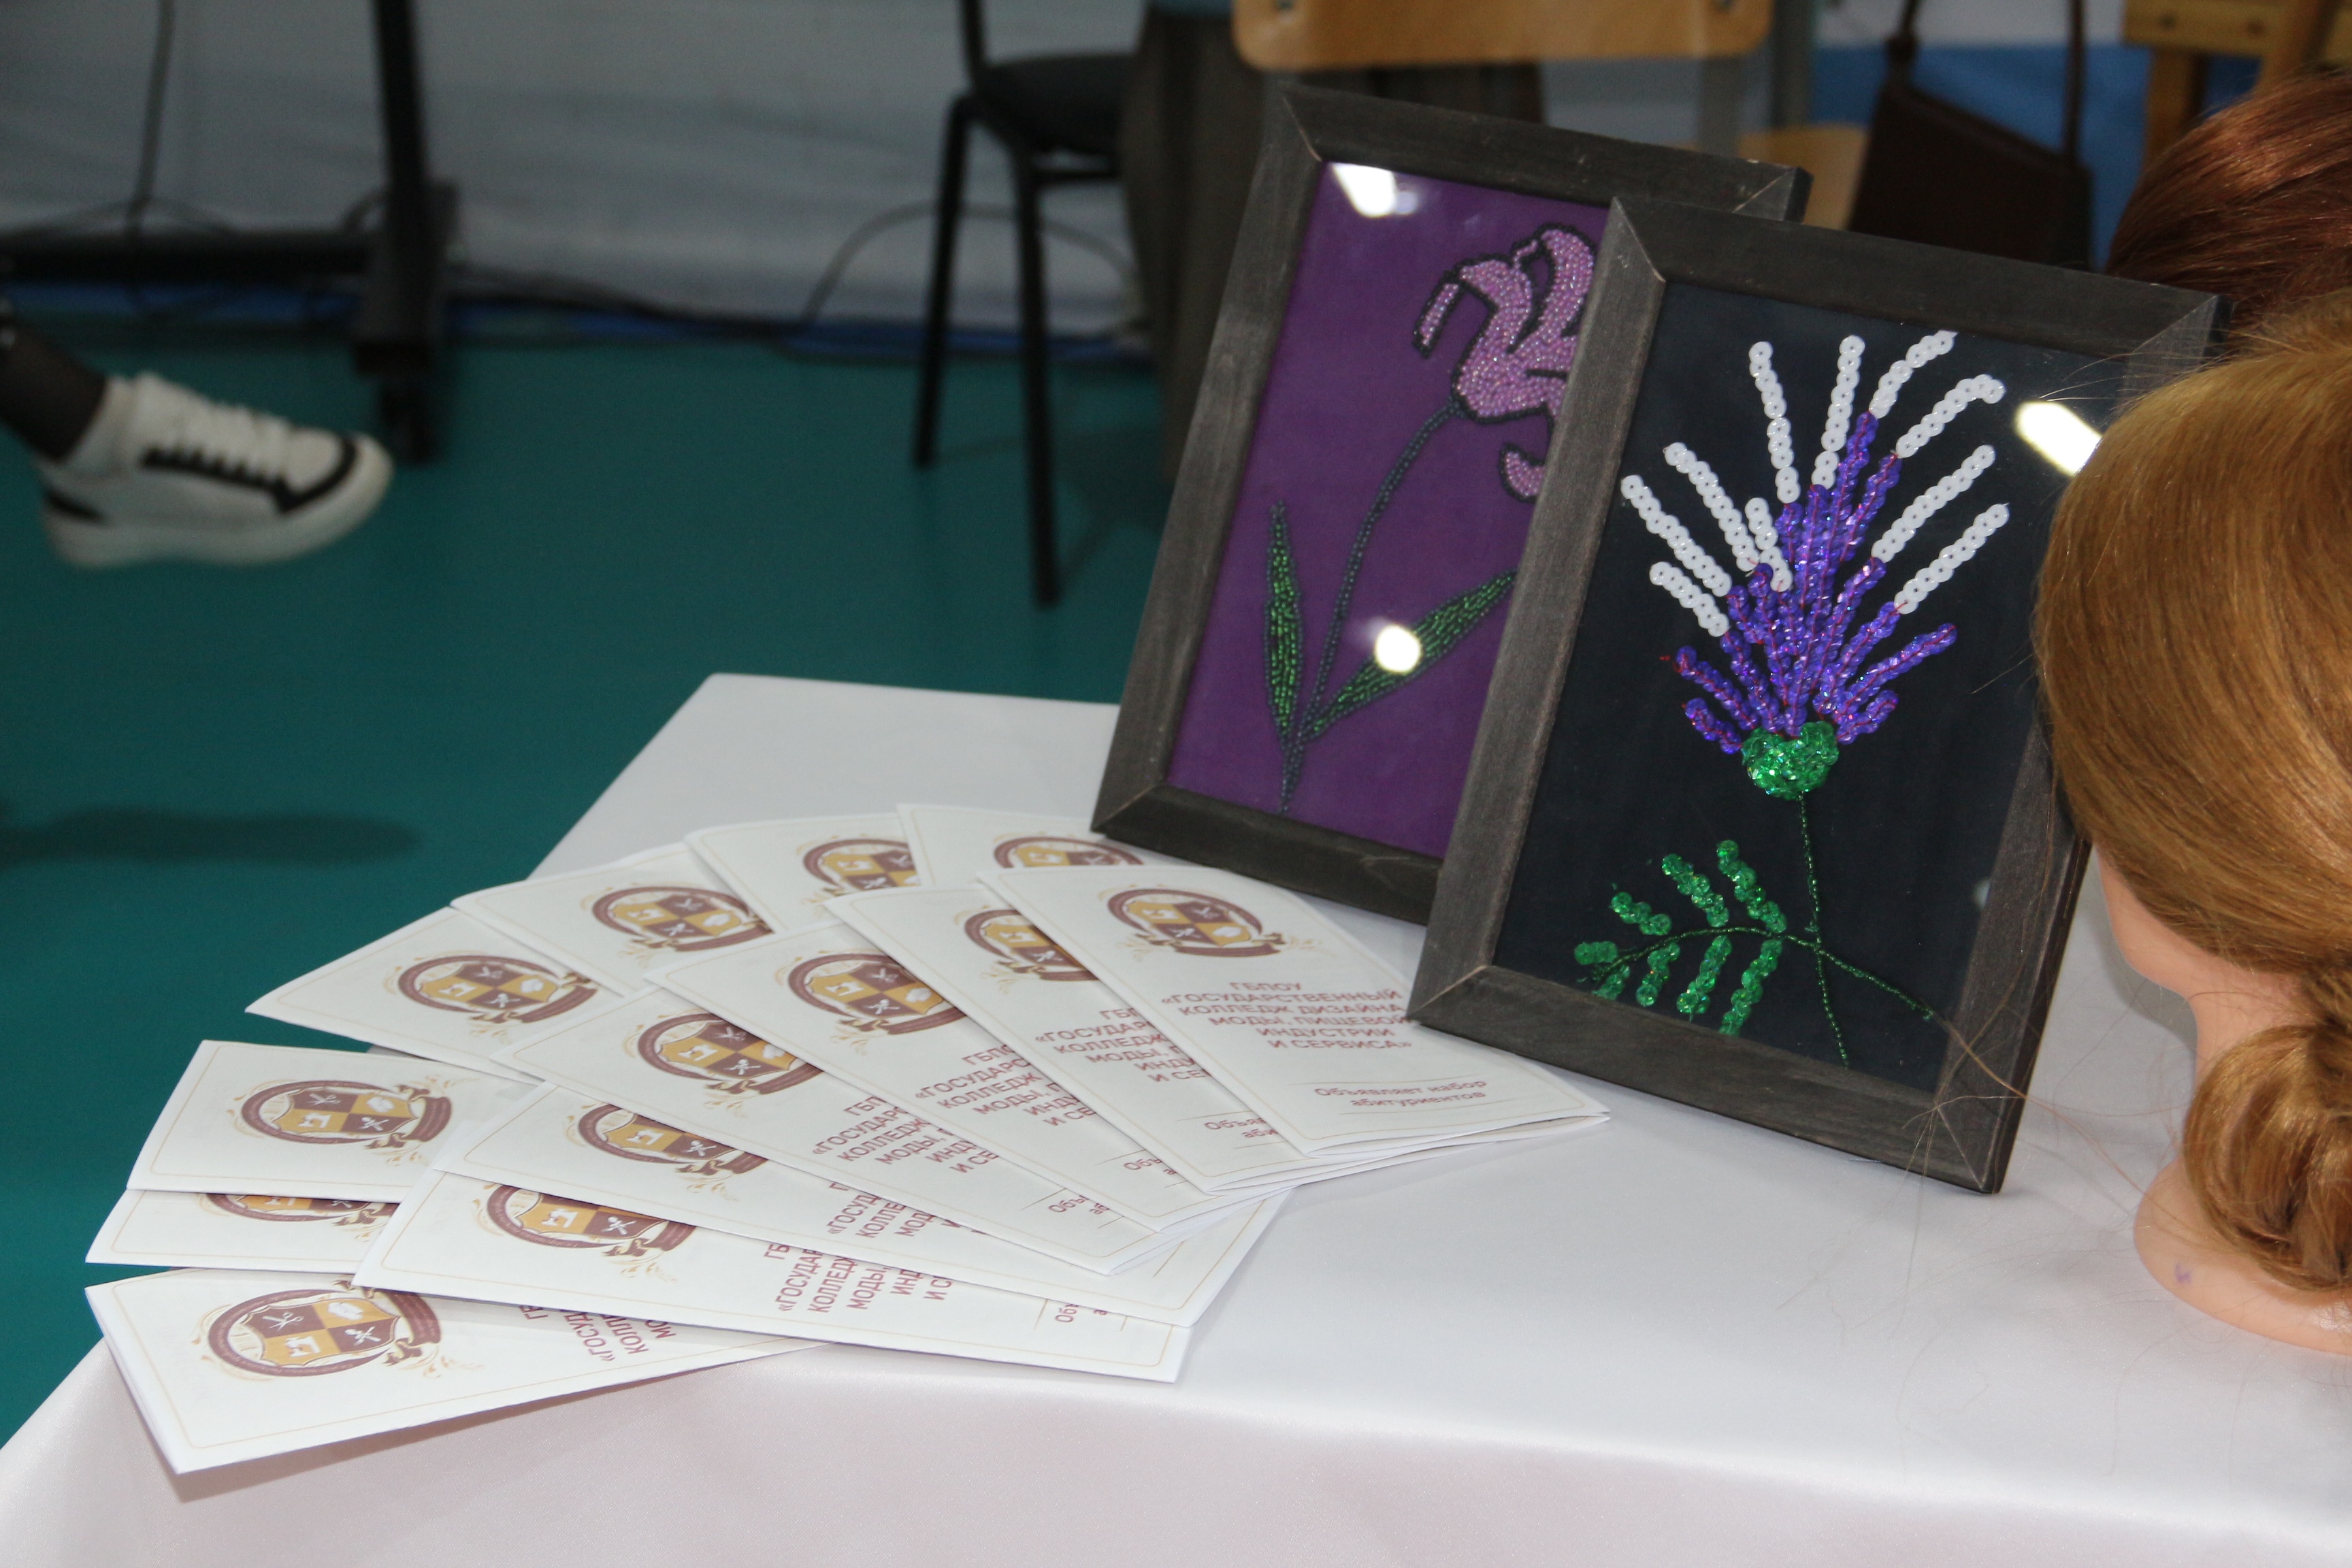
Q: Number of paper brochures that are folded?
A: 13